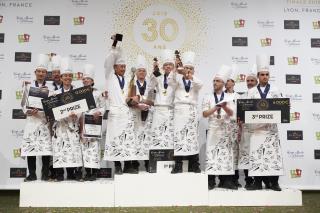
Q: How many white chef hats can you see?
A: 12